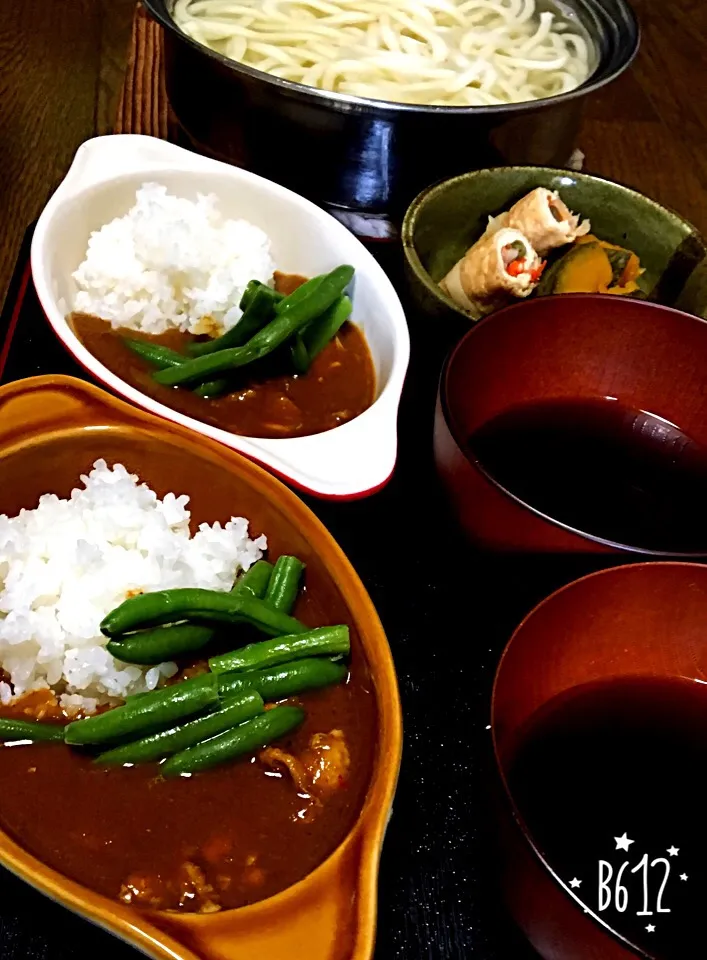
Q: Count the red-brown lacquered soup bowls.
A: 2